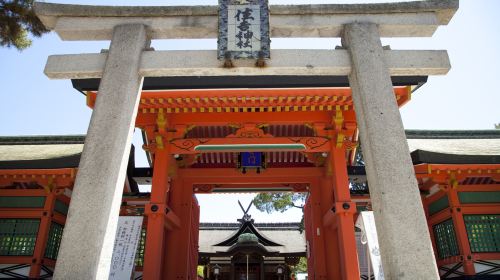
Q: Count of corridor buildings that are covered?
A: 2